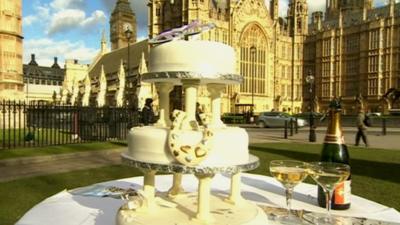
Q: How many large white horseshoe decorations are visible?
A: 1